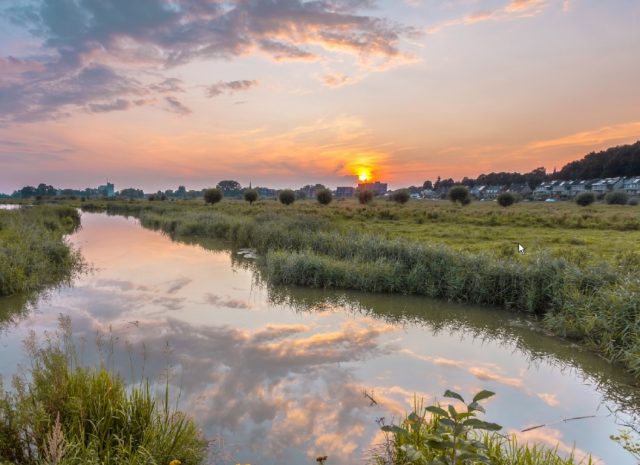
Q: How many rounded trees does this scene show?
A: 10